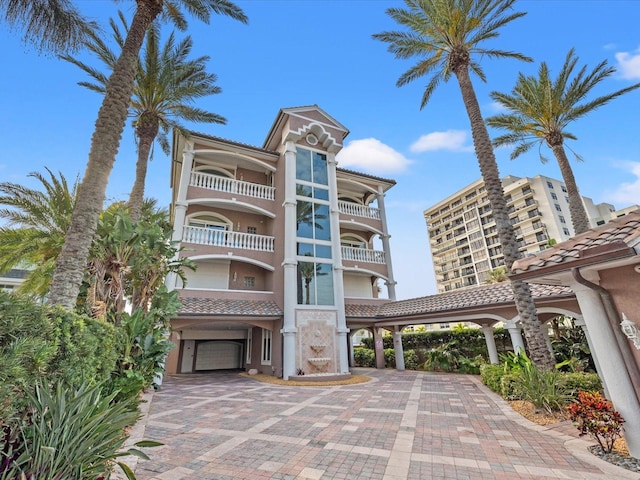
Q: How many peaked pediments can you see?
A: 1